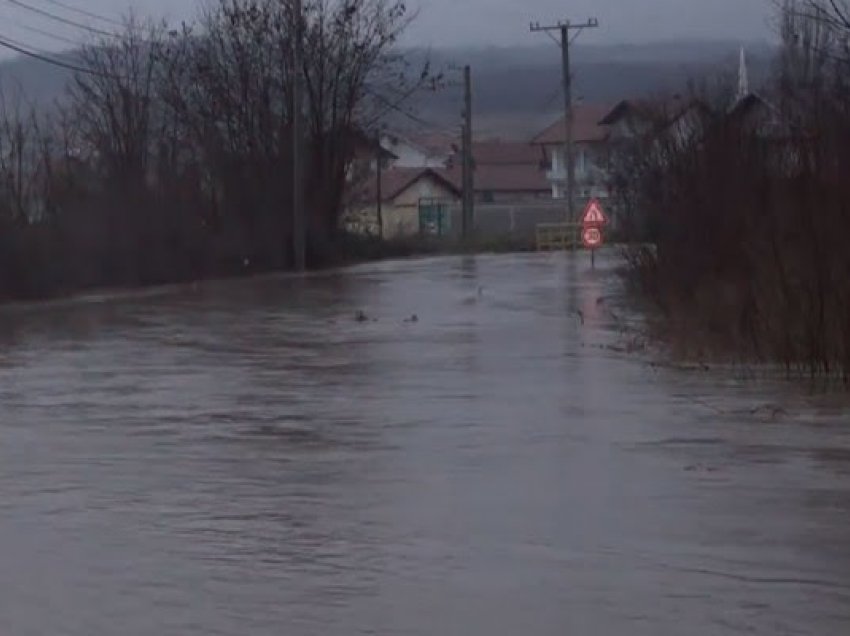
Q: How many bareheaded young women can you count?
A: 0